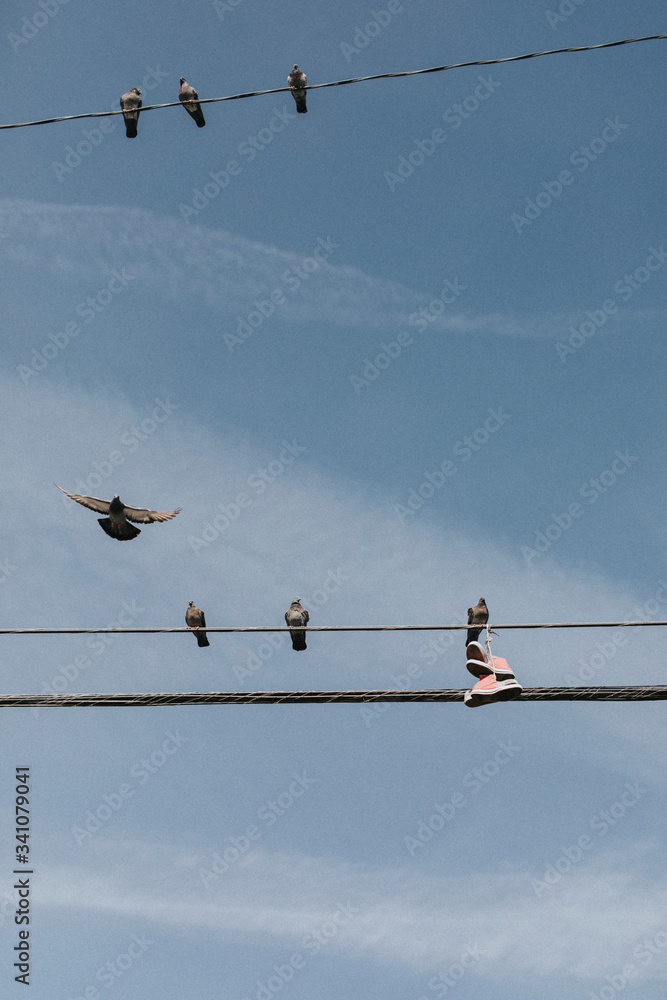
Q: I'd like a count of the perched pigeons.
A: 6